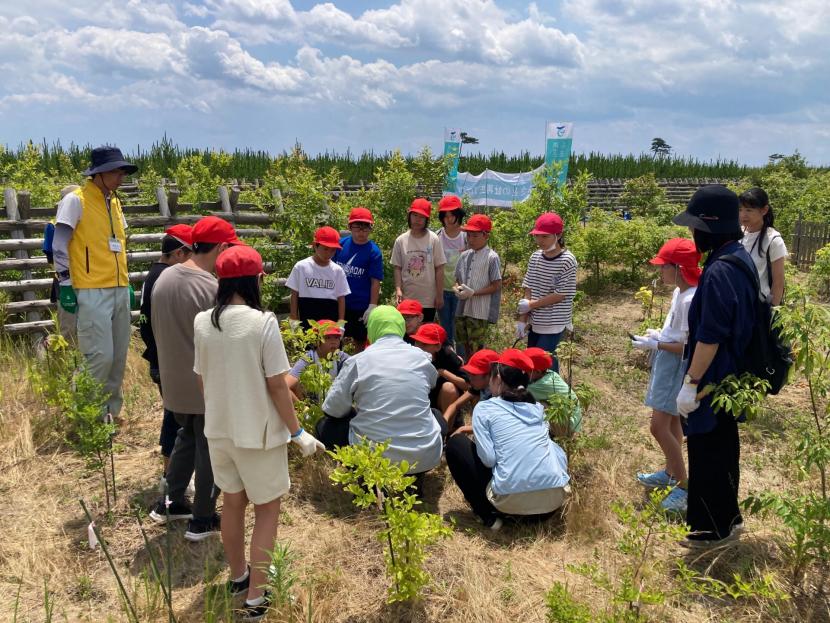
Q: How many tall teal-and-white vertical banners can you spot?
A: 2